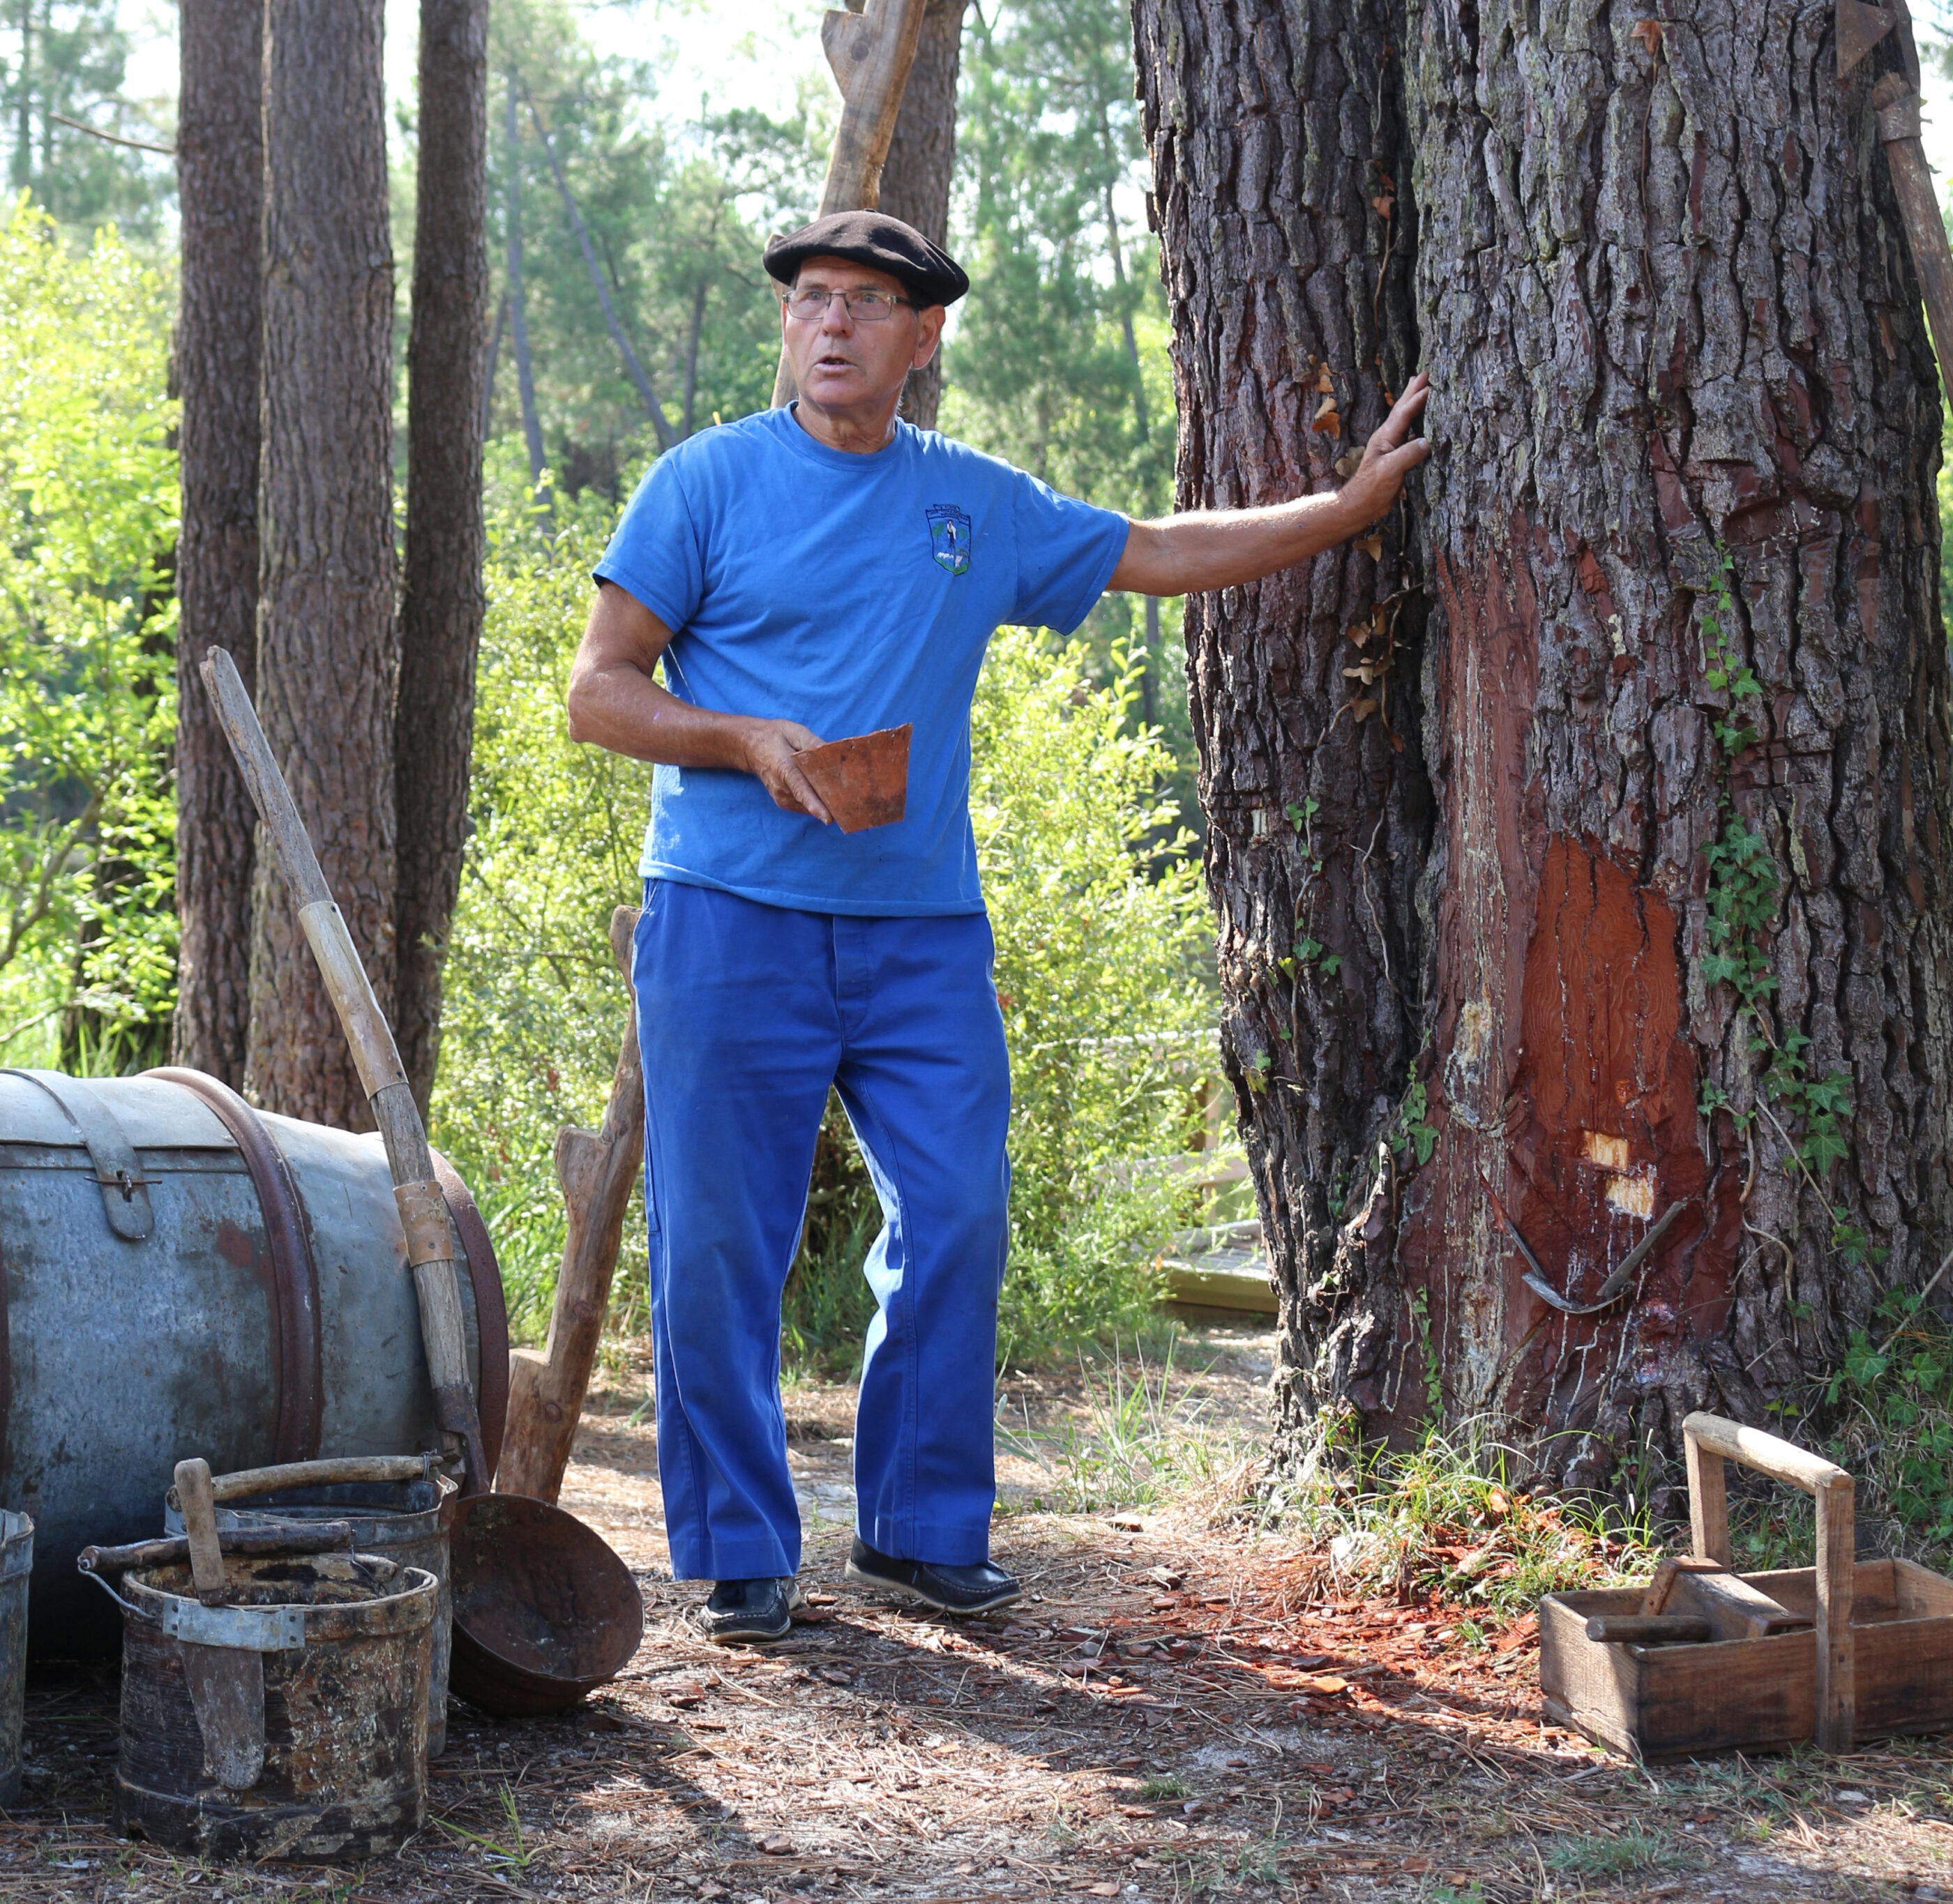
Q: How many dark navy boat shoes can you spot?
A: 2